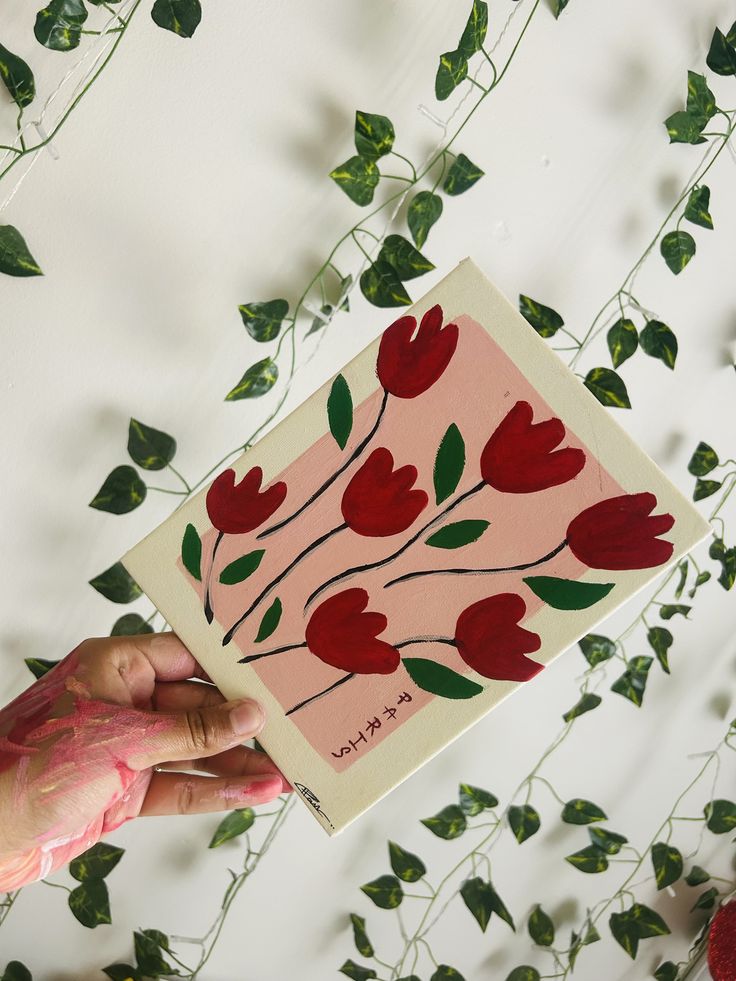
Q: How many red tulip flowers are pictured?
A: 7